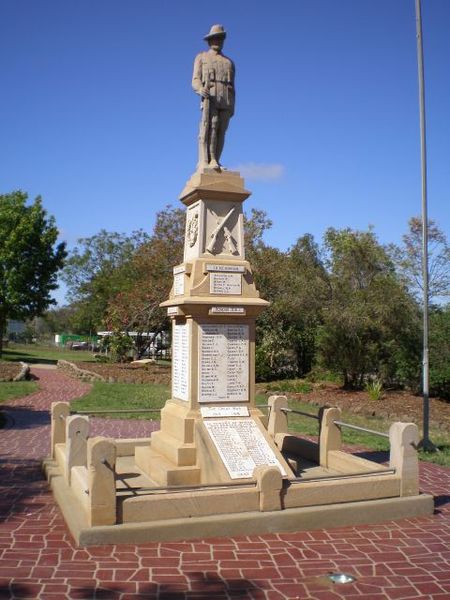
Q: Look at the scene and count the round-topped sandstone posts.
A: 7